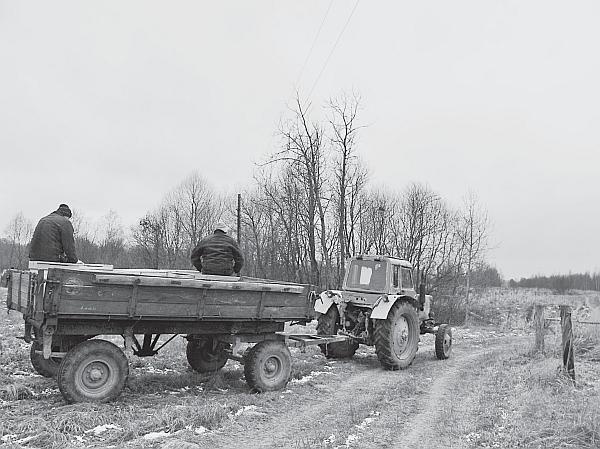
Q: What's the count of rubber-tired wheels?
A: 7